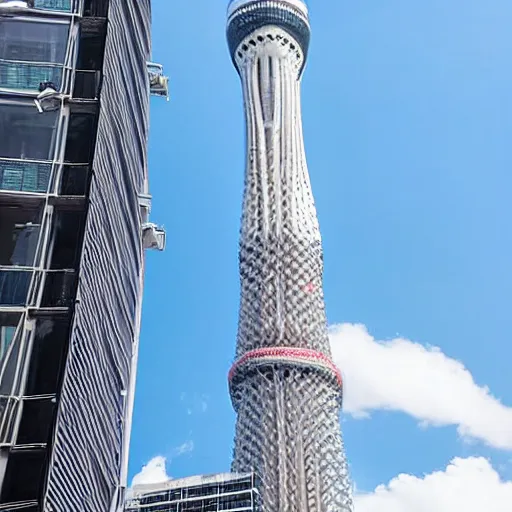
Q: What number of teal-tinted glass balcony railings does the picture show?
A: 3